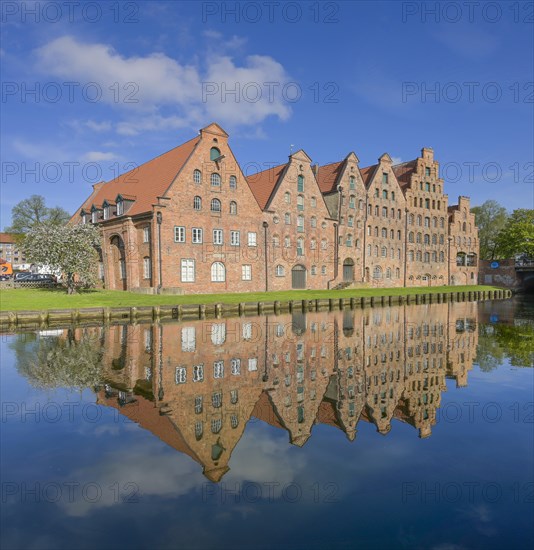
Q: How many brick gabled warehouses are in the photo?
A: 6